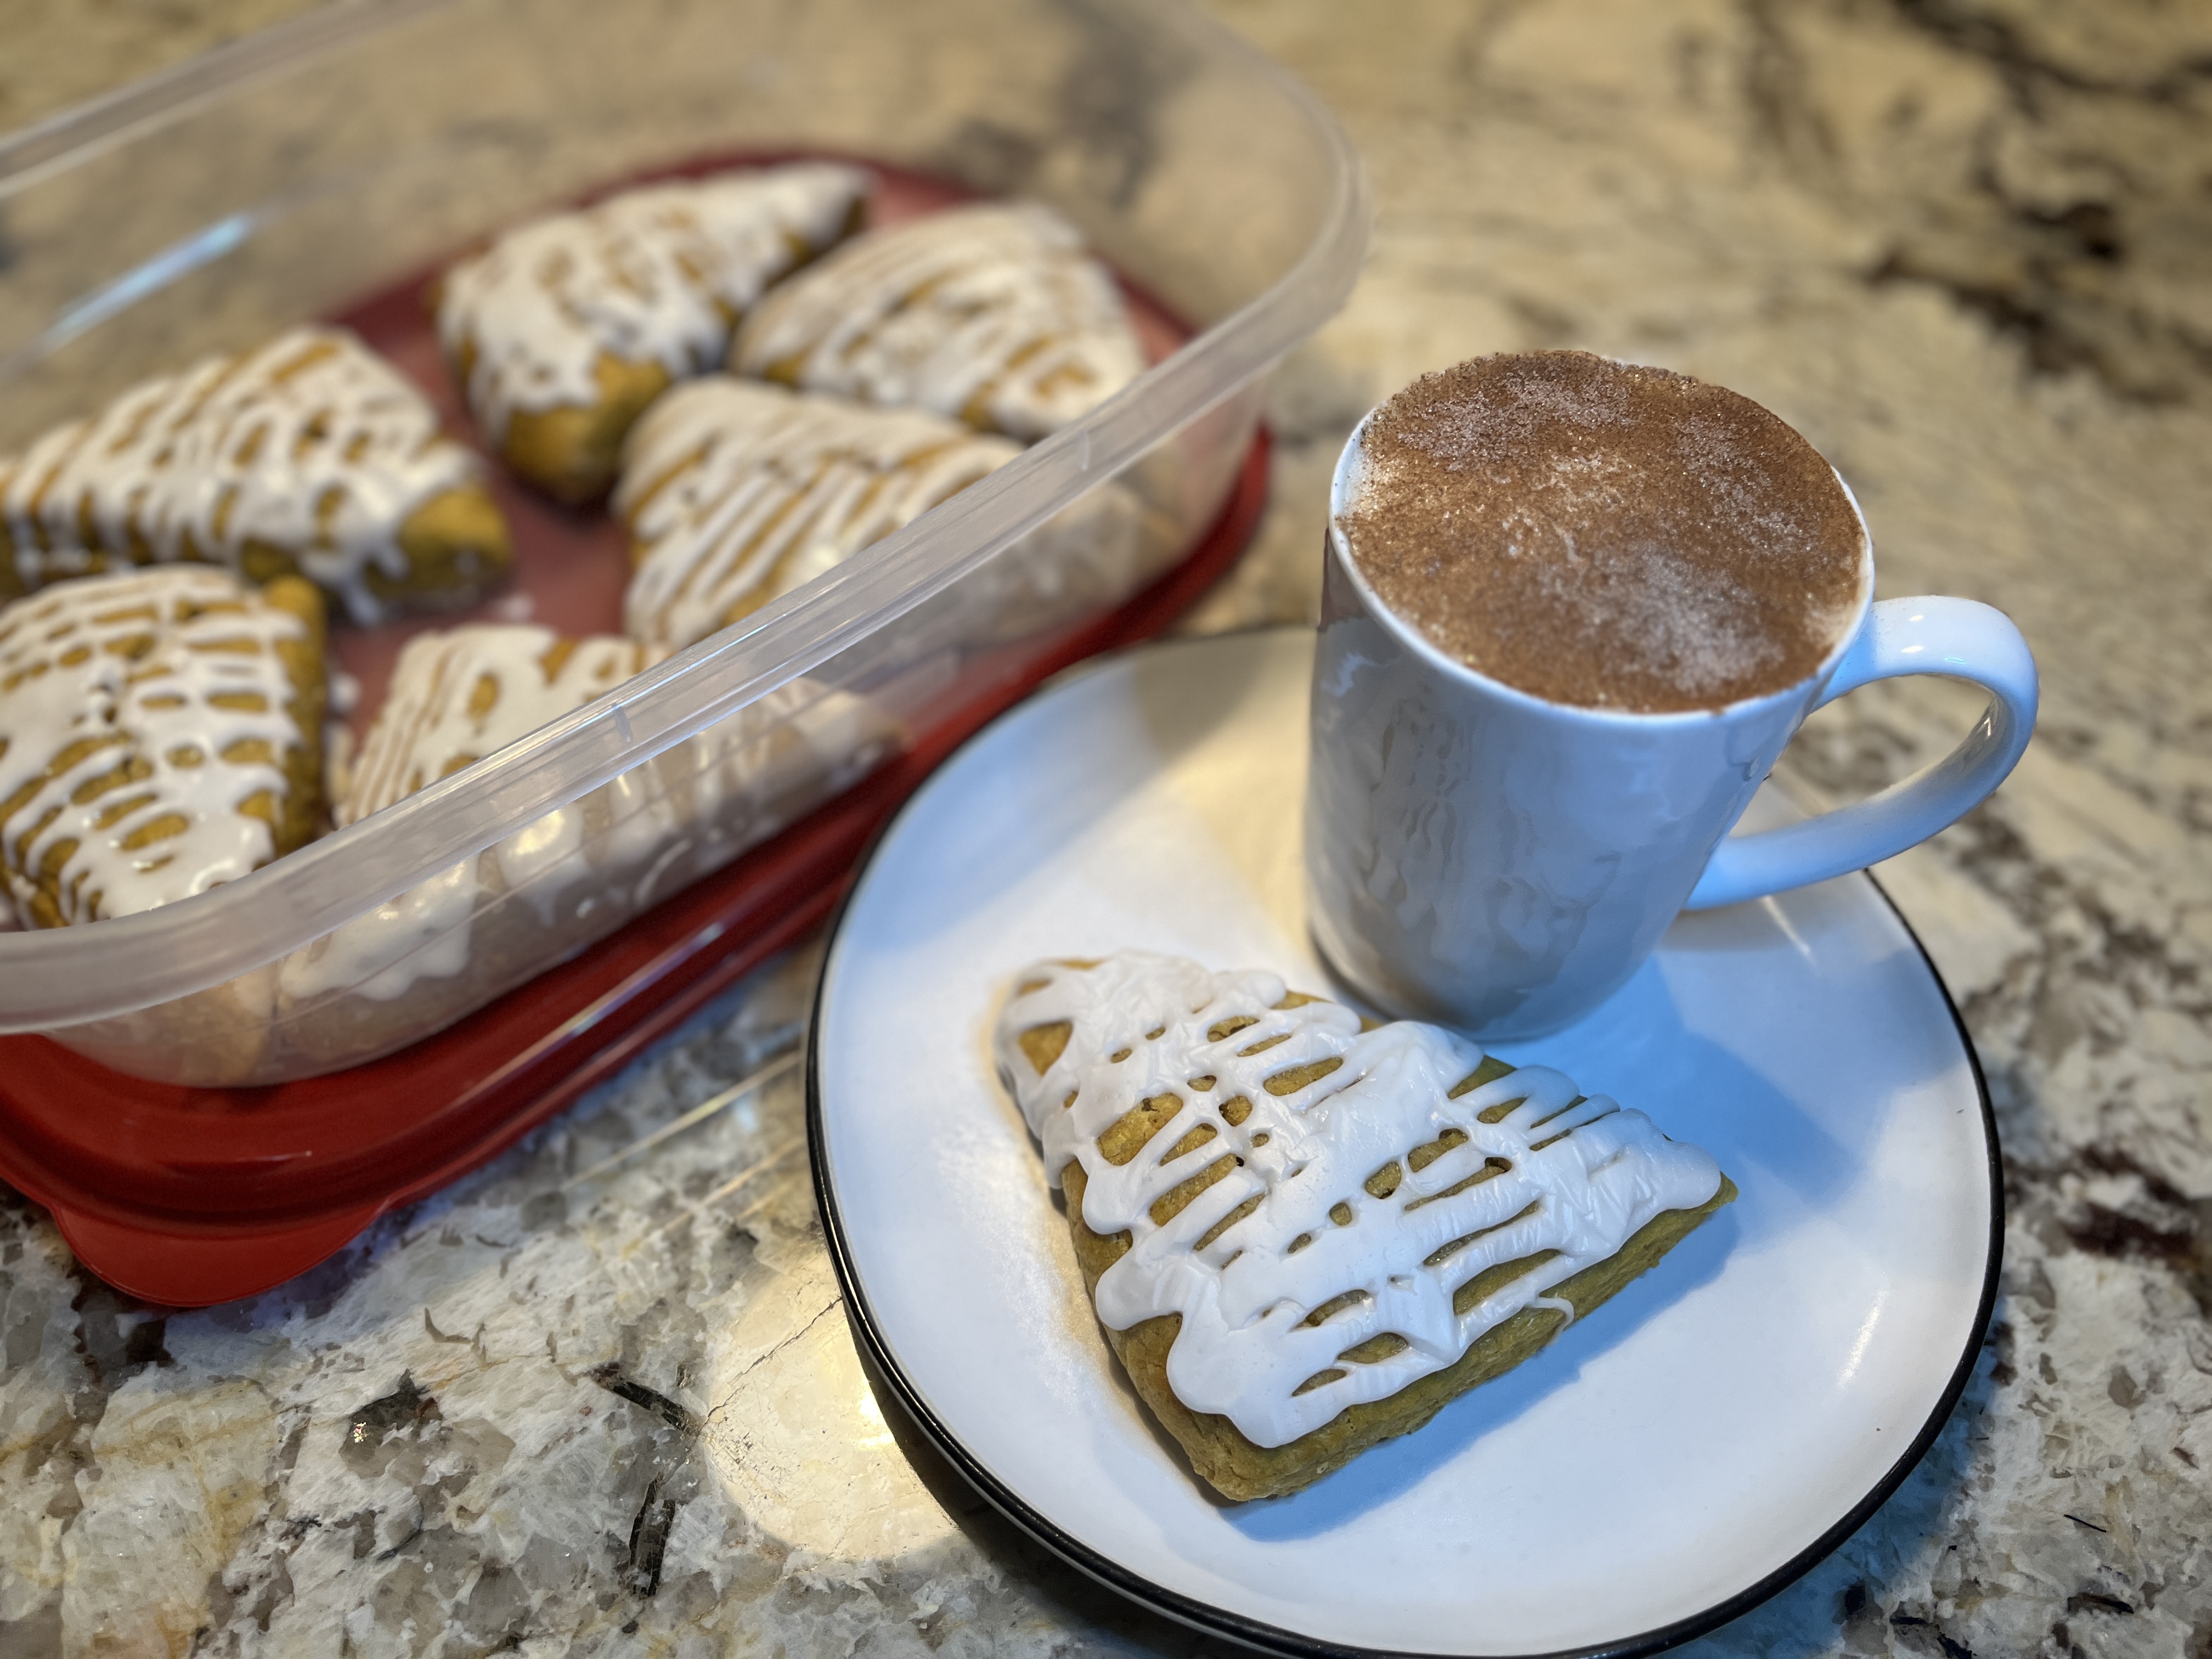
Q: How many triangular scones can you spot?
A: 7